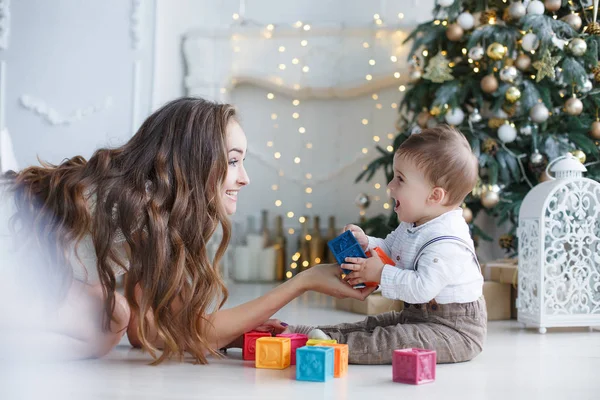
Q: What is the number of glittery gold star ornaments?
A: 1